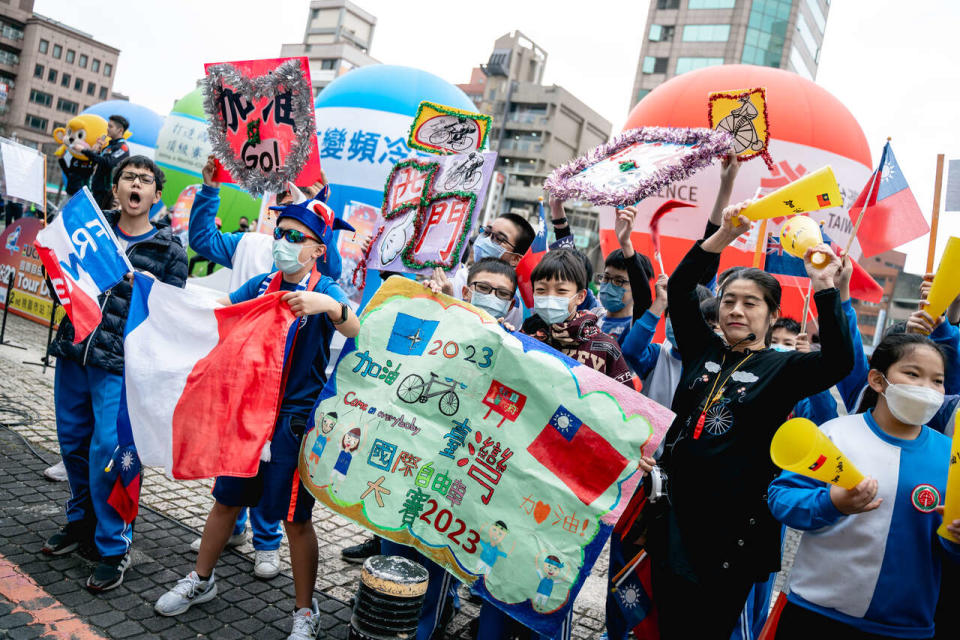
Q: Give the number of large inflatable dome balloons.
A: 4